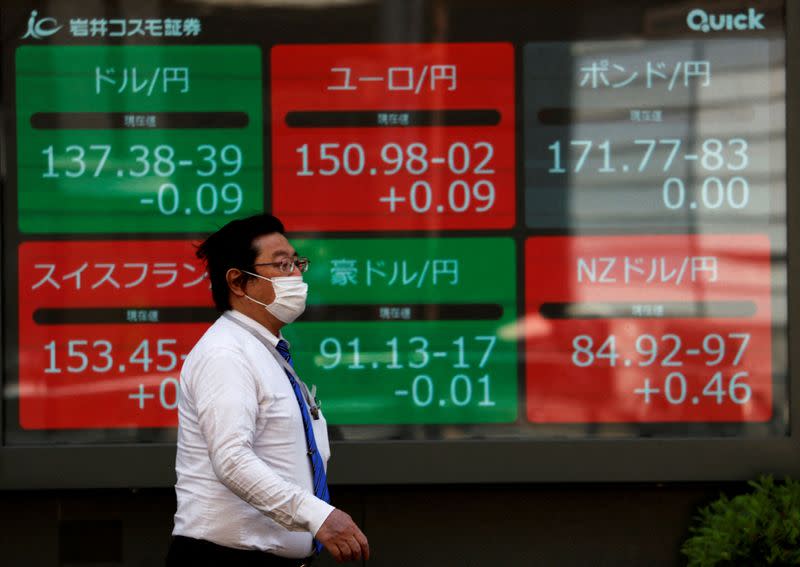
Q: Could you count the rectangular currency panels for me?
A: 6